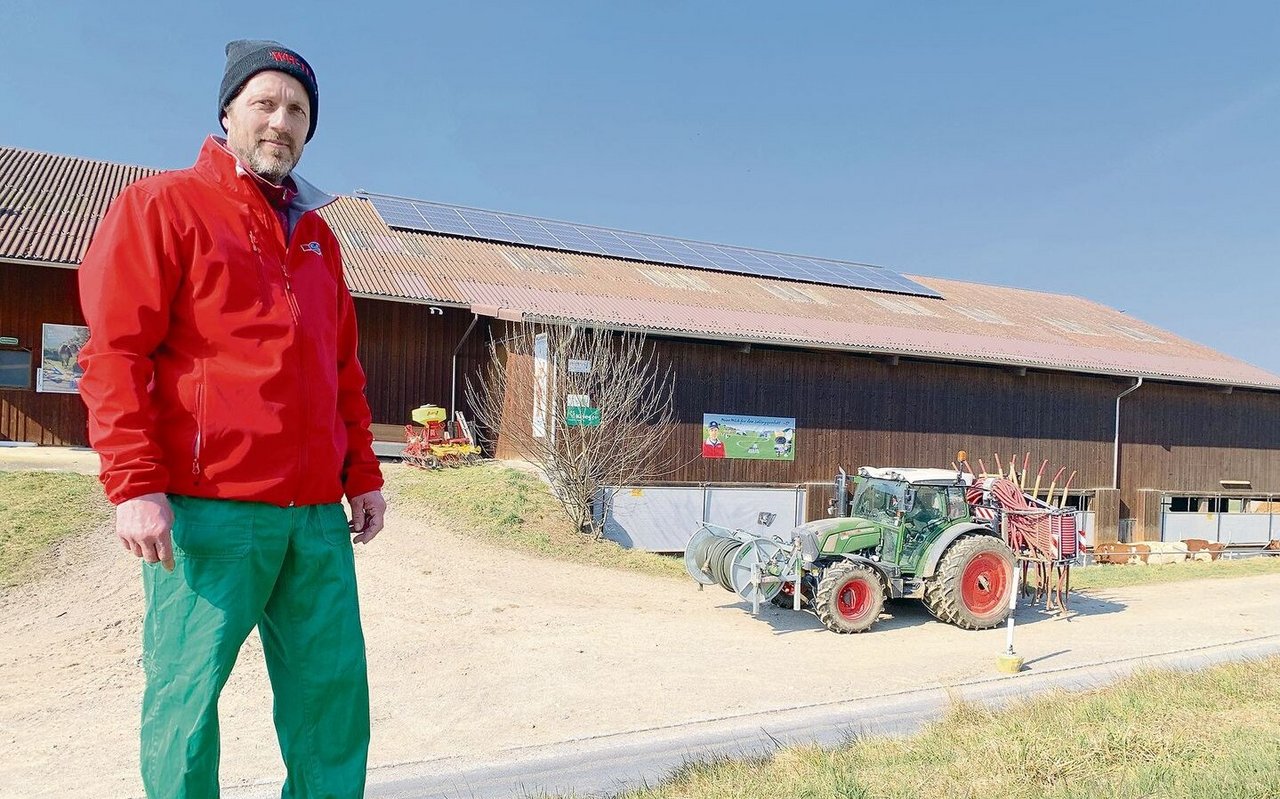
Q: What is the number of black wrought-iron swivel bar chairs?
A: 0